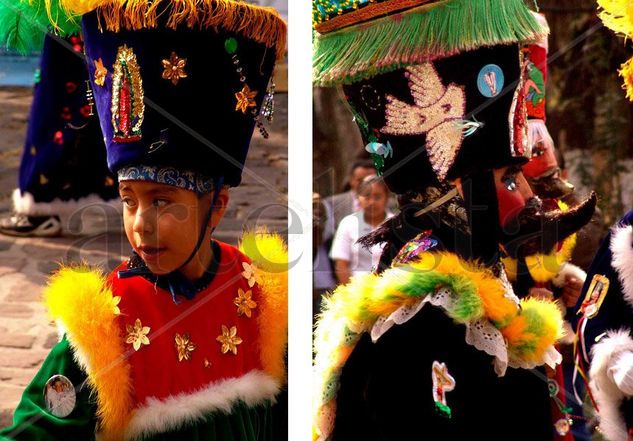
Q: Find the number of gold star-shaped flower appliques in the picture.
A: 9